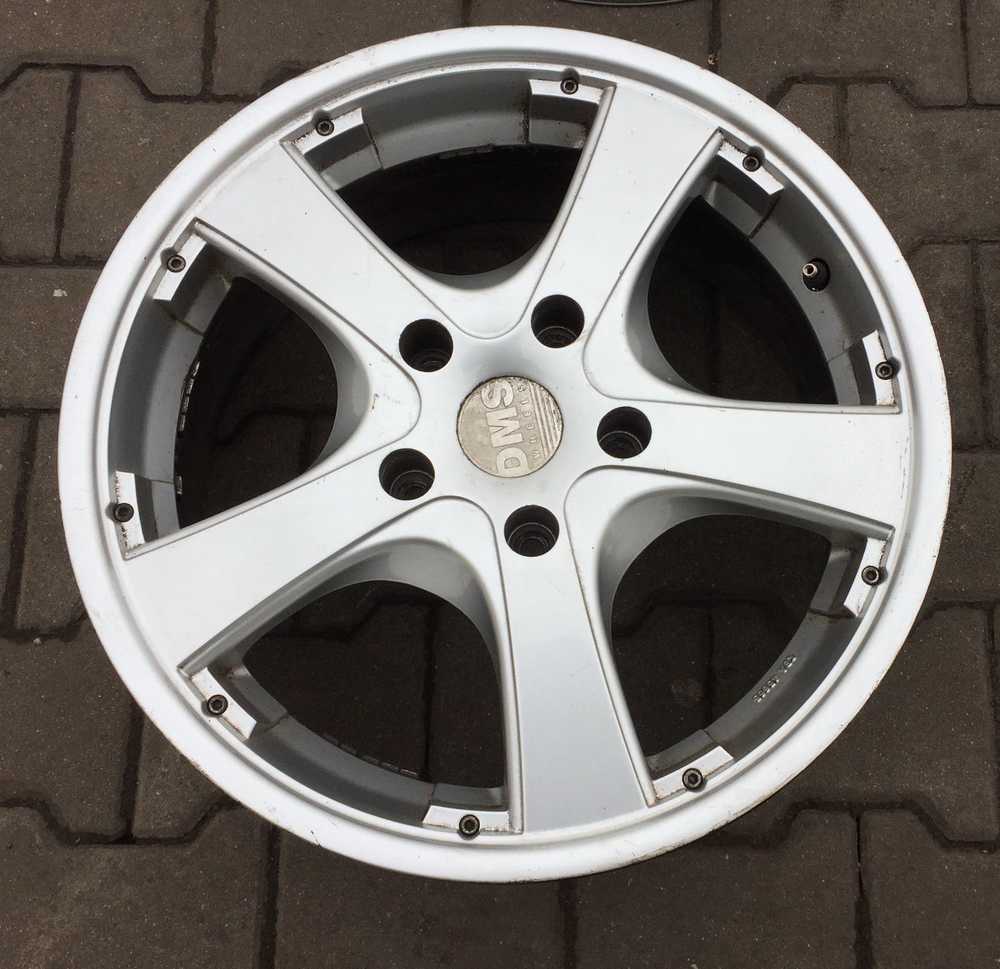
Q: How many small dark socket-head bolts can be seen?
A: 10